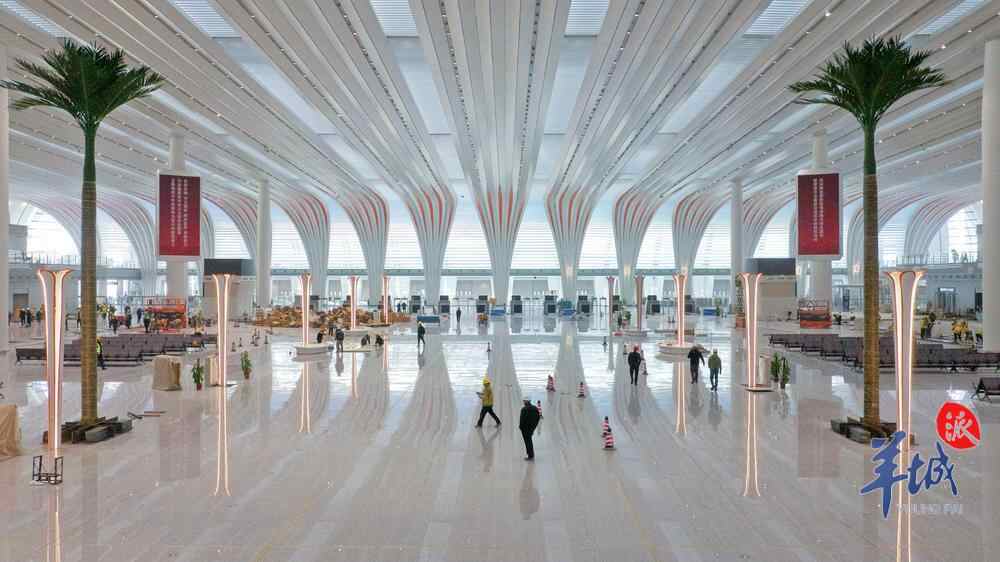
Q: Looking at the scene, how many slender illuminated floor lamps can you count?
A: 10